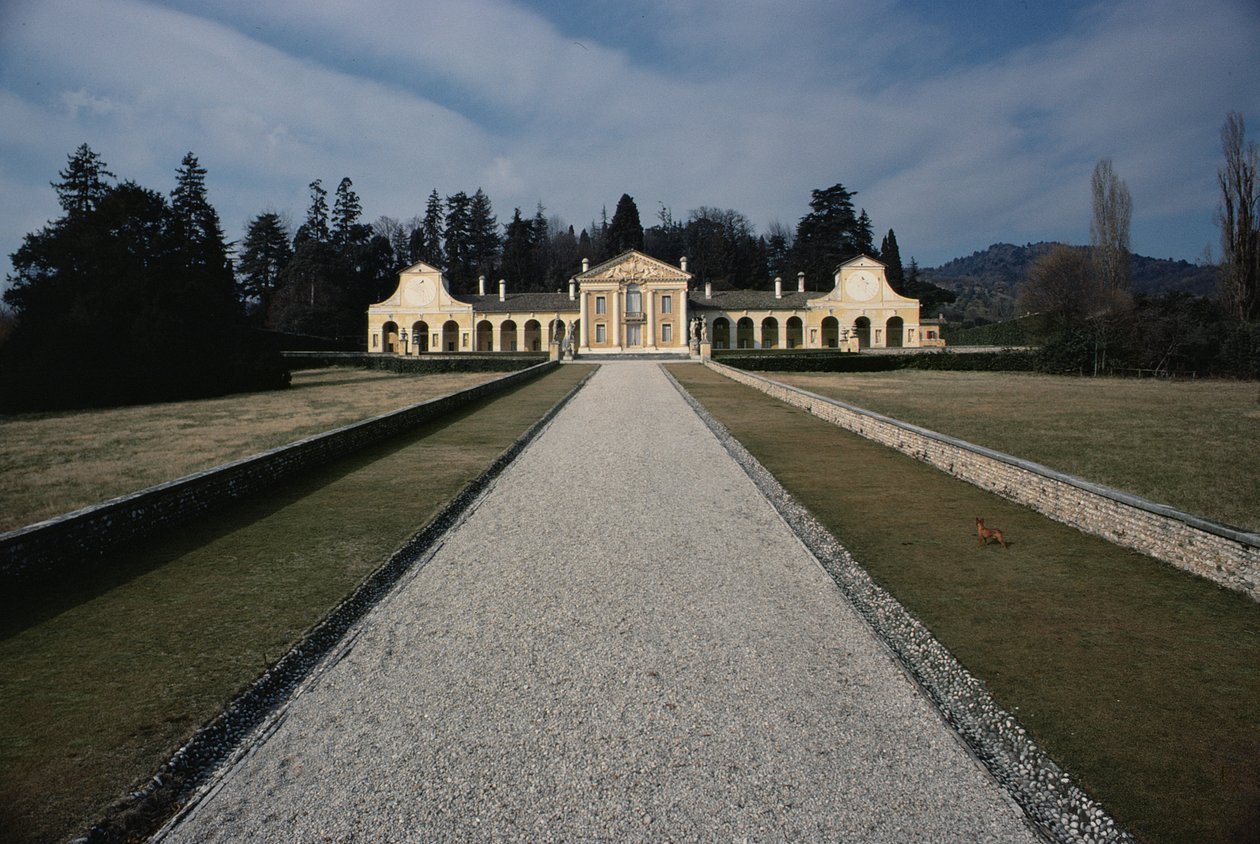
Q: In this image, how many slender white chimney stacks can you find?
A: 8